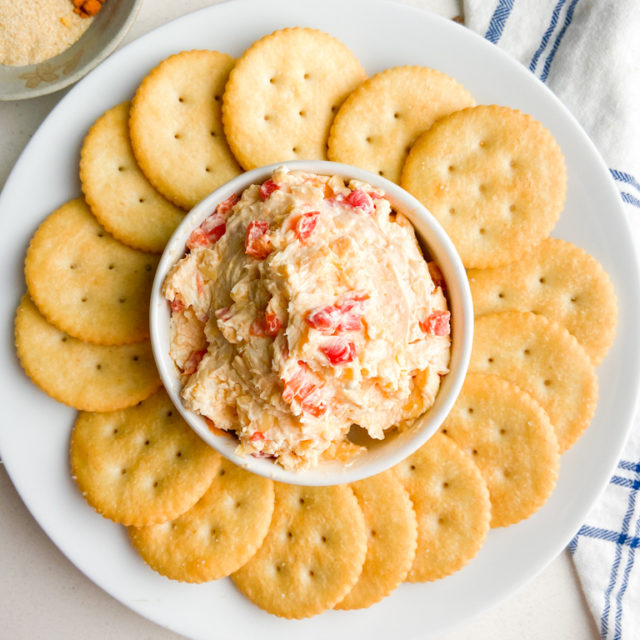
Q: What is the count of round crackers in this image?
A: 15